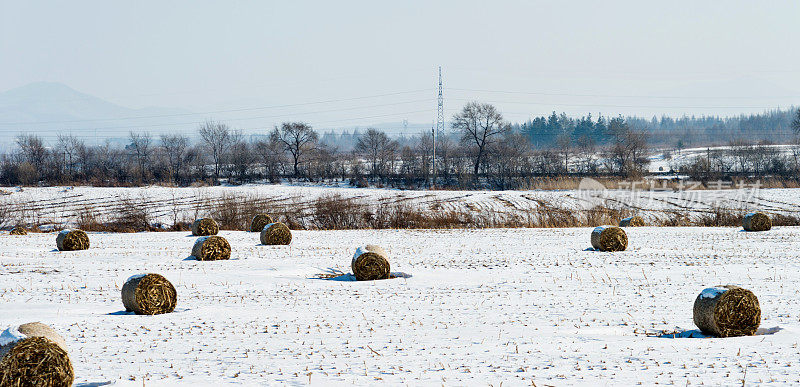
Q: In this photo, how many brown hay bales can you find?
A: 13